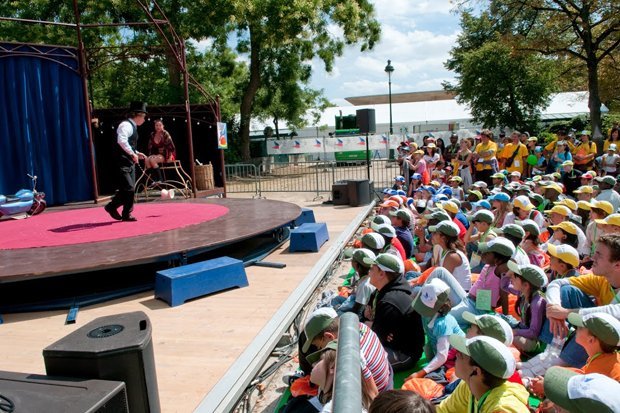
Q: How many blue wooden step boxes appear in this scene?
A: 3